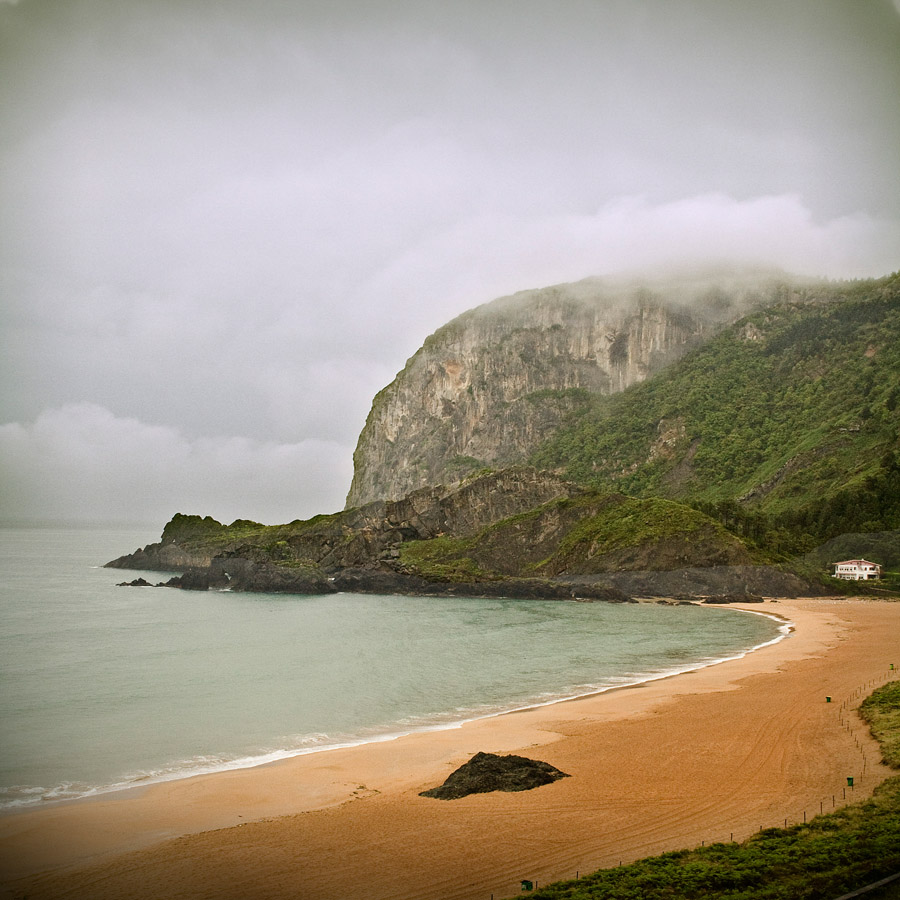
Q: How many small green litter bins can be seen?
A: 4